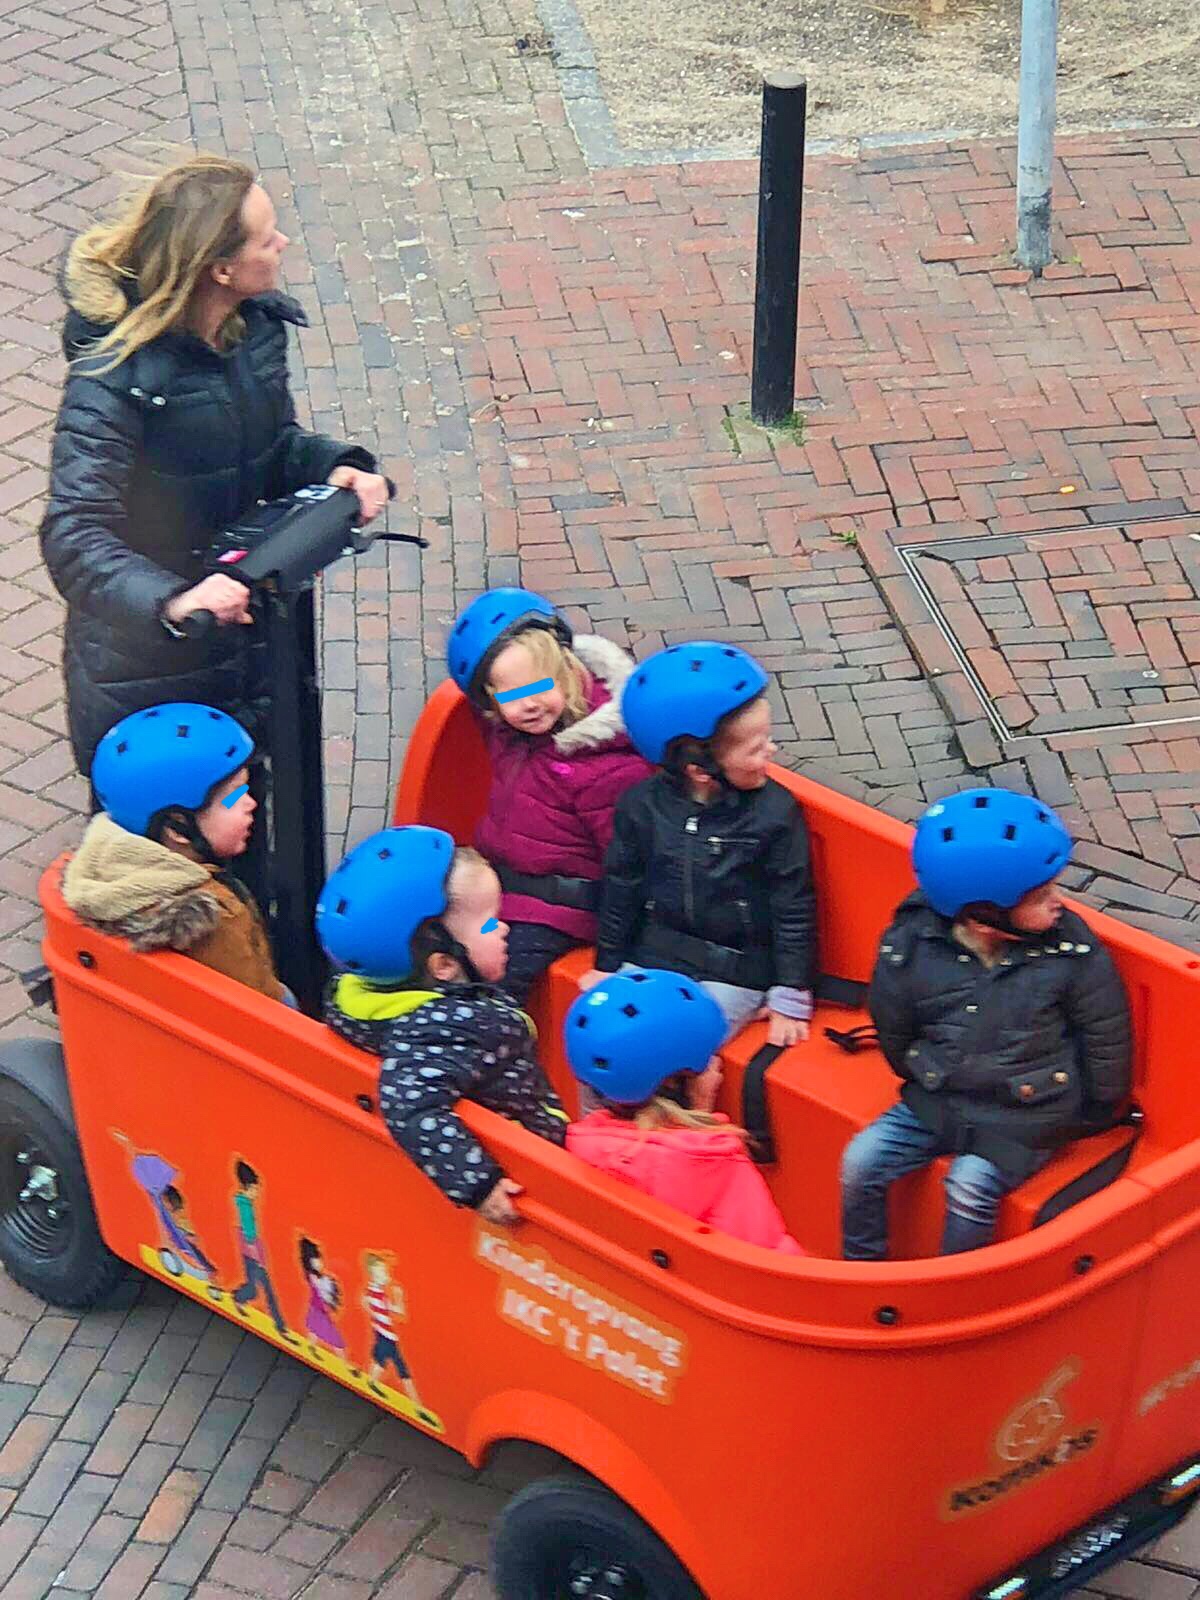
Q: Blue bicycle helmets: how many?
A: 6